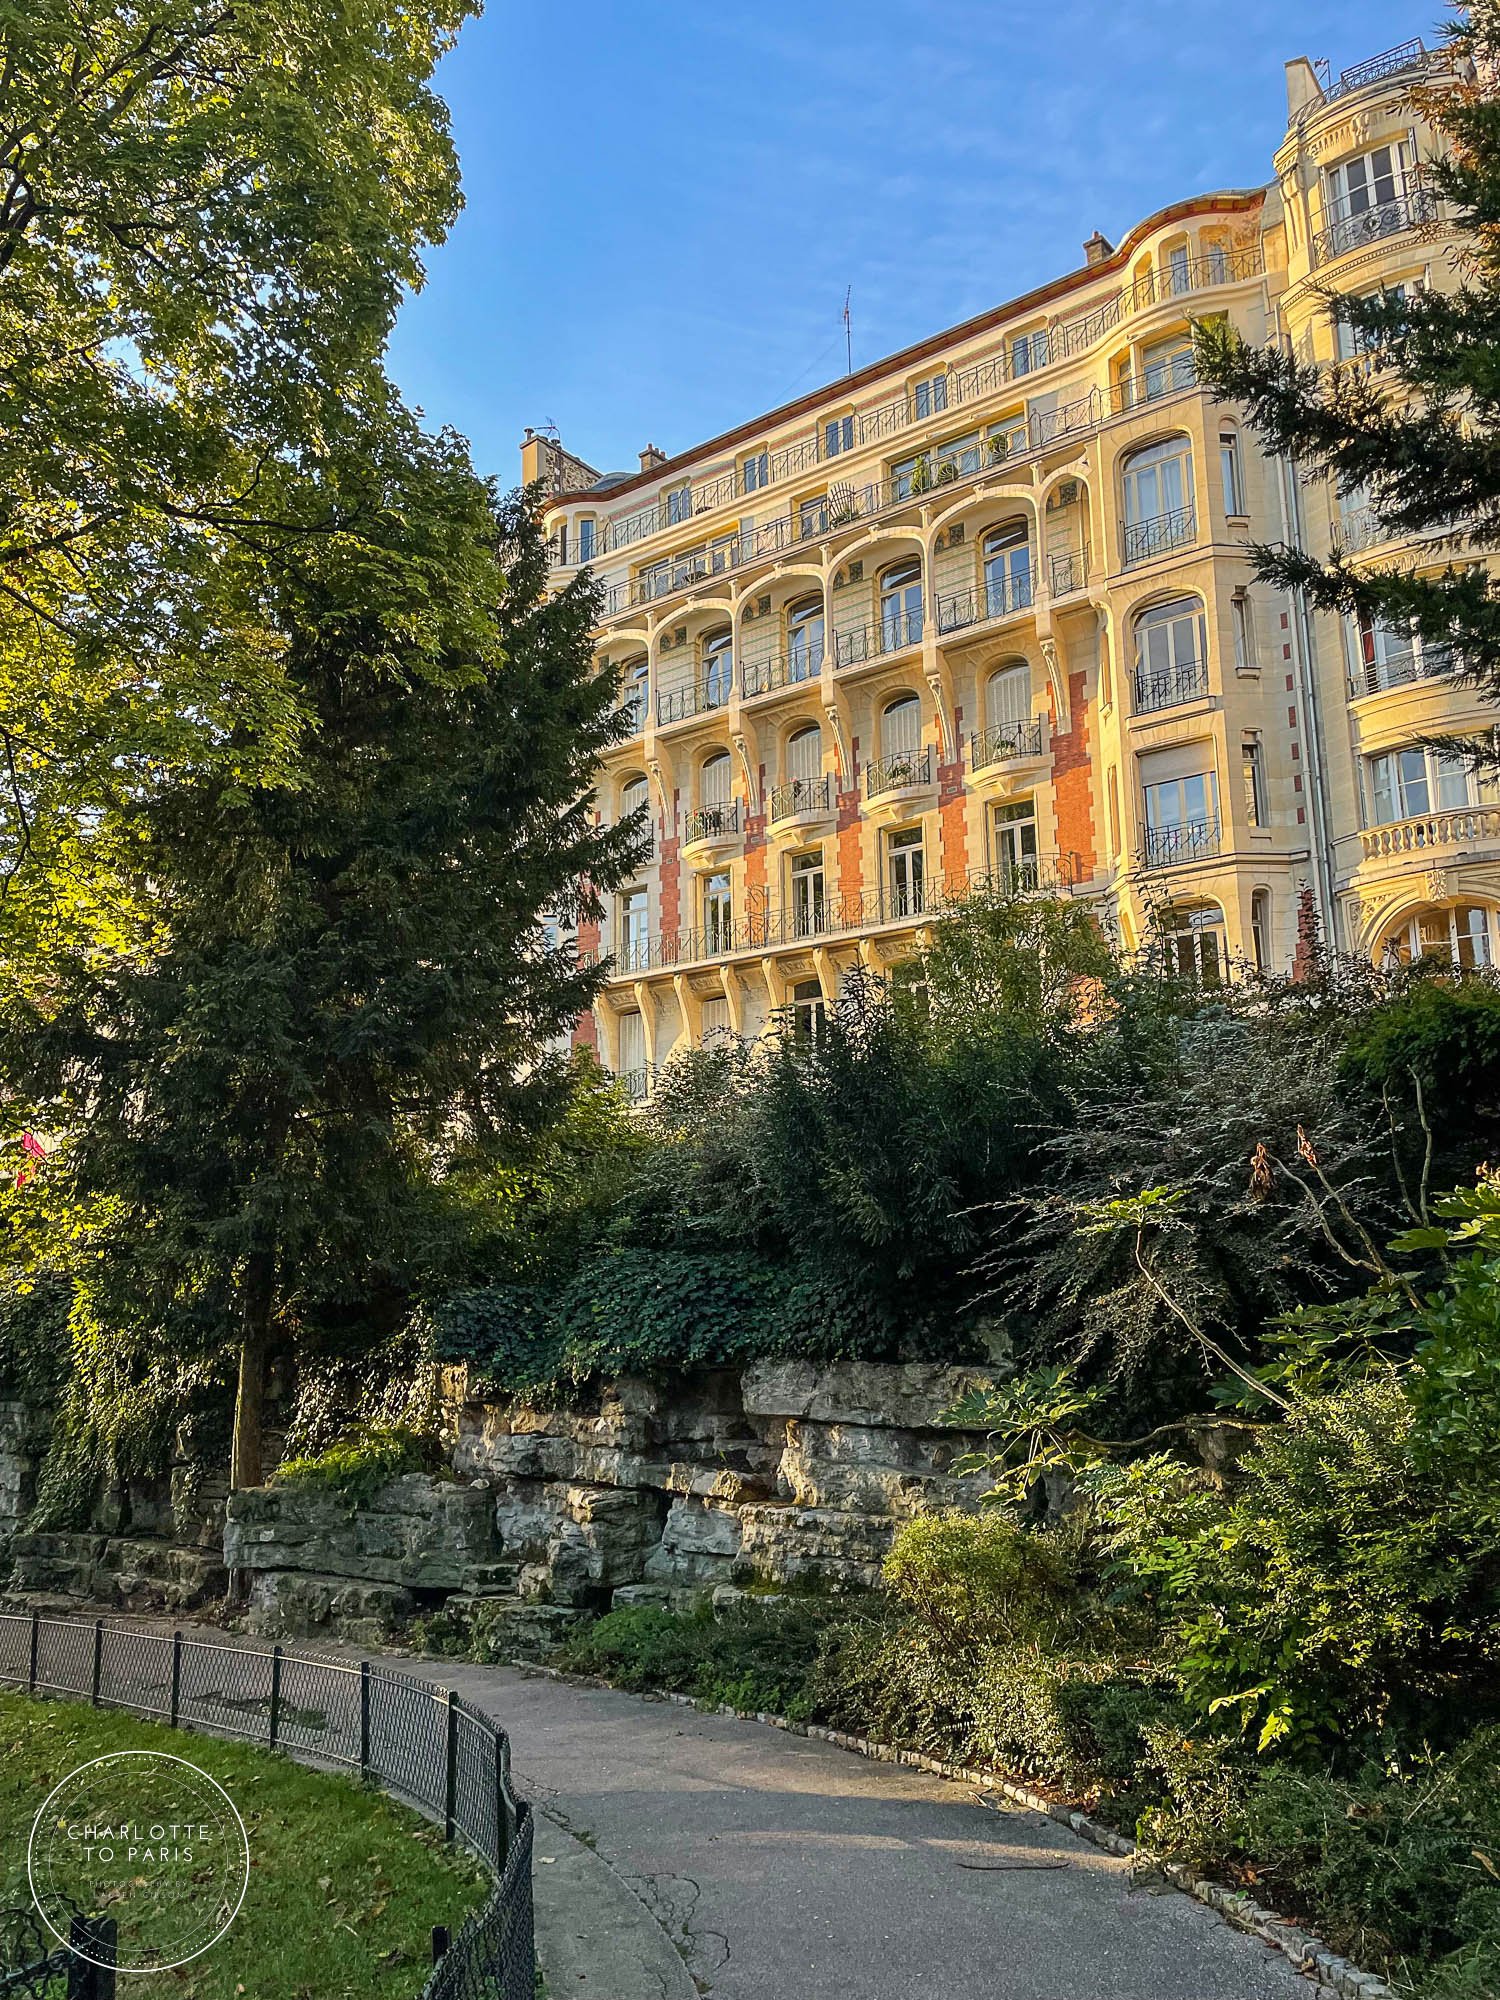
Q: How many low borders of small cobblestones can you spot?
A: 1